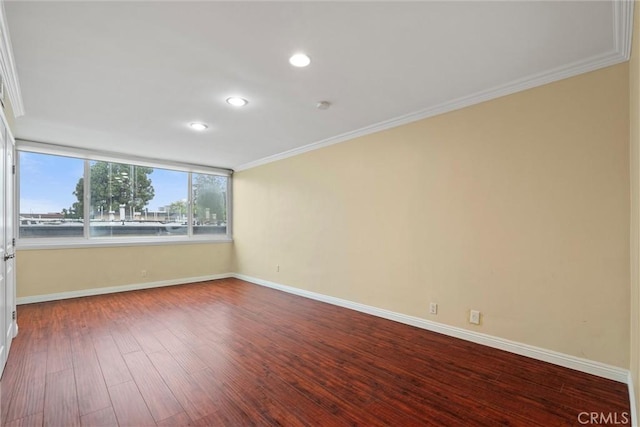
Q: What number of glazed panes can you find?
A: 3